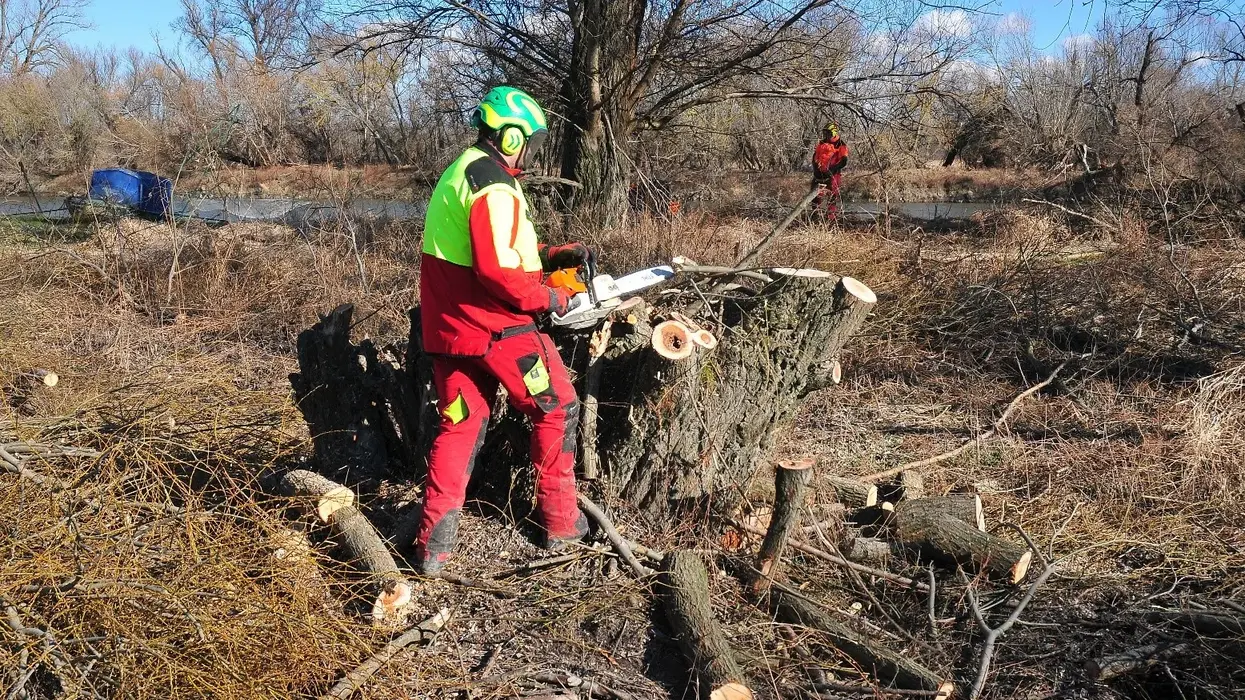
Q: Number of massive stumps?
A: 1